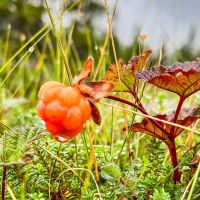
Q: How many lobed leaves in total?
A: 3